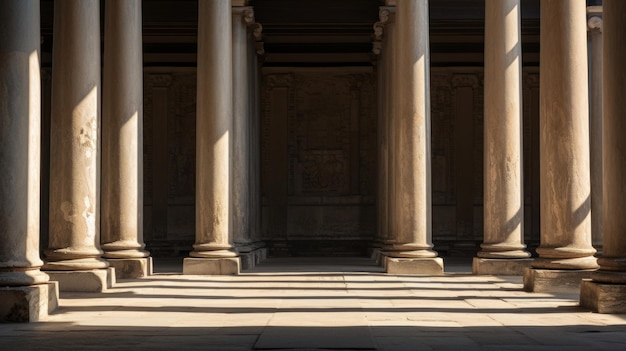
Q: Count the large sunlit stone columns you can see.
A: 8